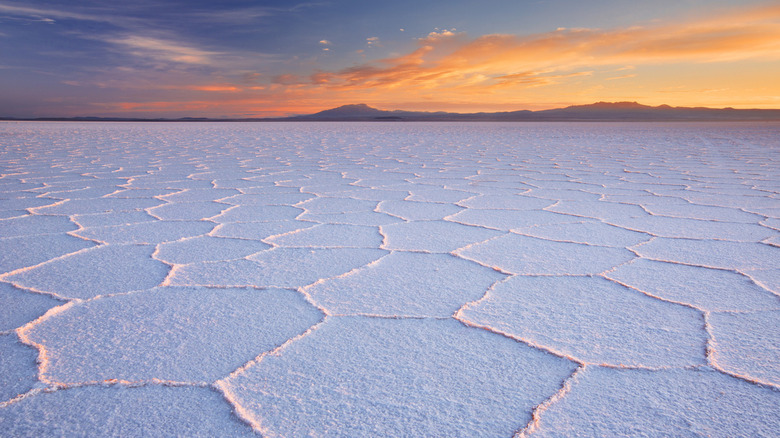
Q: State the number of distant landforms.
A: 2